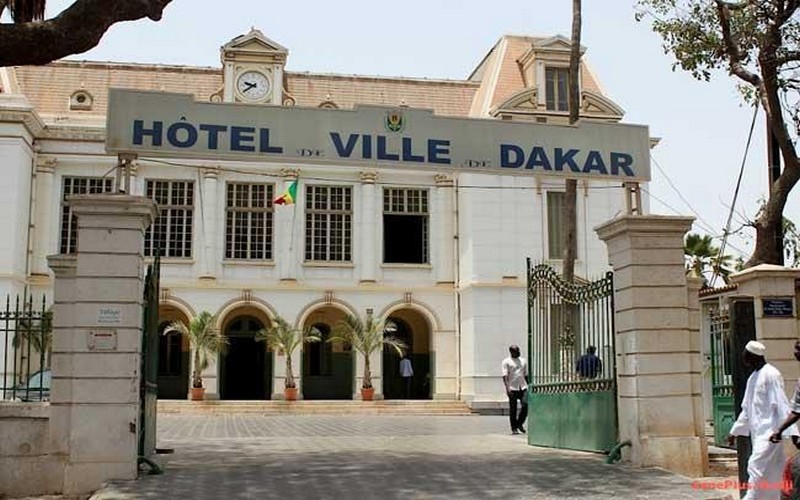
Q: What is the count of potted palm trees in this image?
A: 3